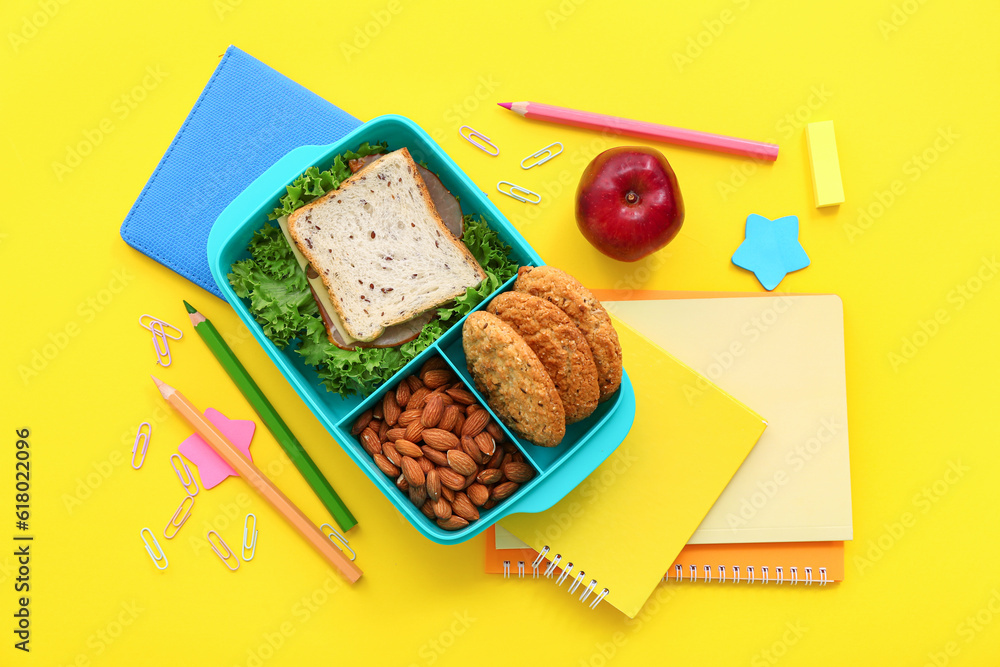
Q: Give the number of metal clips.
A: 12